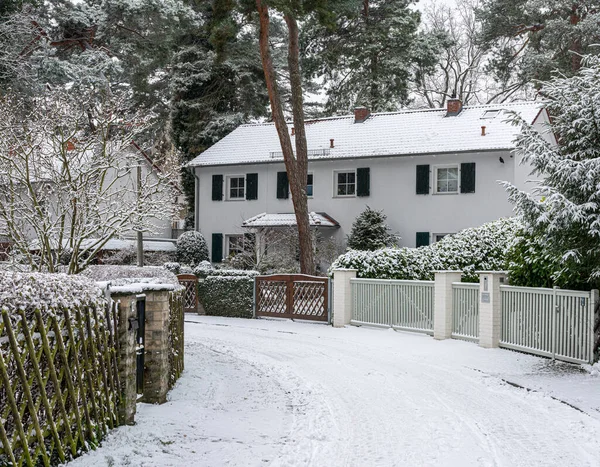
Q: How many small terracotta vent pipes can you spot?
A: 3